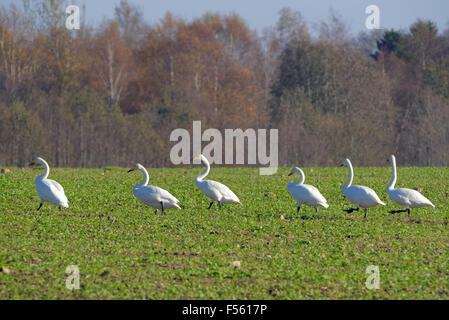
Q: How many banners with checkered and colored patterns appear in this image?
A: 0